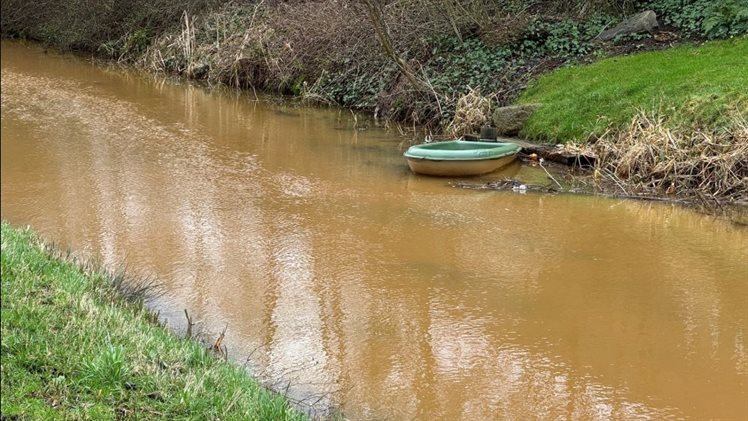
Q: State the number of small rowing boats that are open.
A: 1